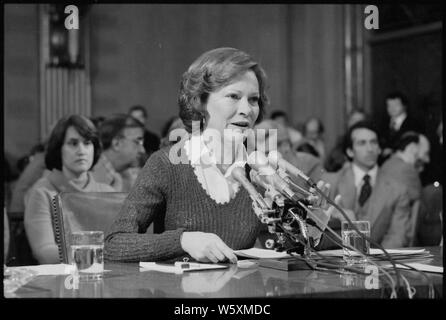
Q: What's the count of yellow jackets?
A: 0